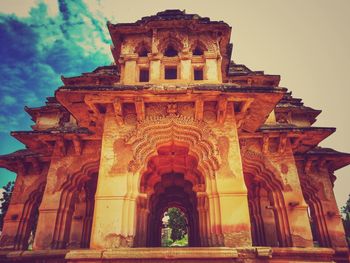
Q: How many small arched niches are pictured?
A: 3